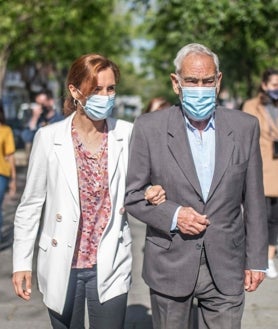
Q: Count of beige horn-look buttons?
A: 3